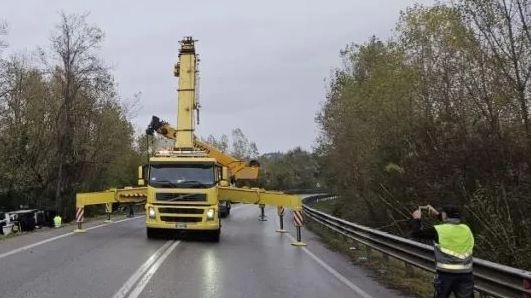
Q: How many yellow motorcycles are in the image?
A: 0